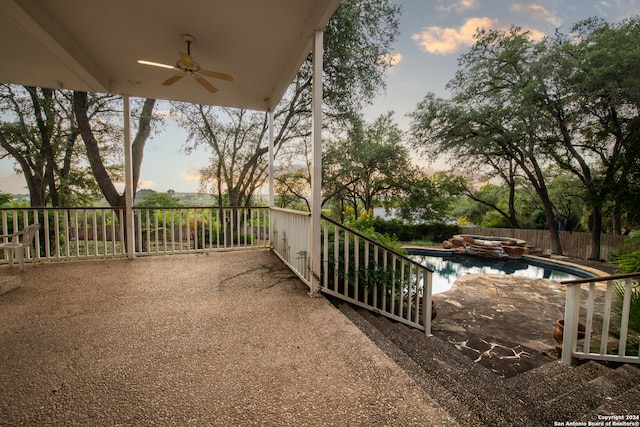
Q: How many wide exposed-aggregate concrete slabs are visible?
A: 1